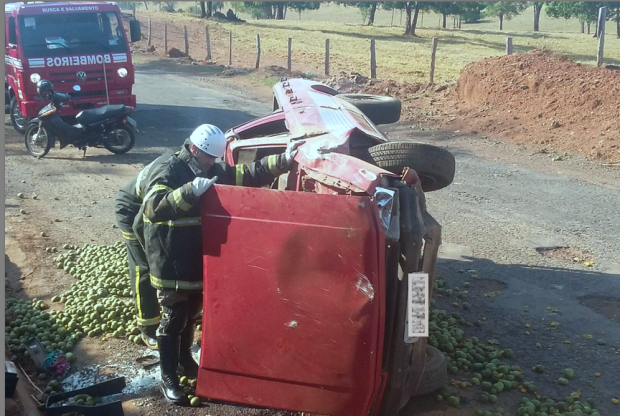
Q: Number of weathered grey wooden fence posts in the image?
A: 12